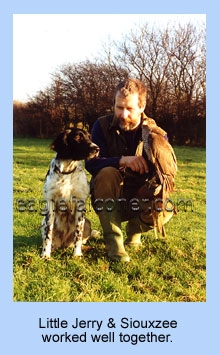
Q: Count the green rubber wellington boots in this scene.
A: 2